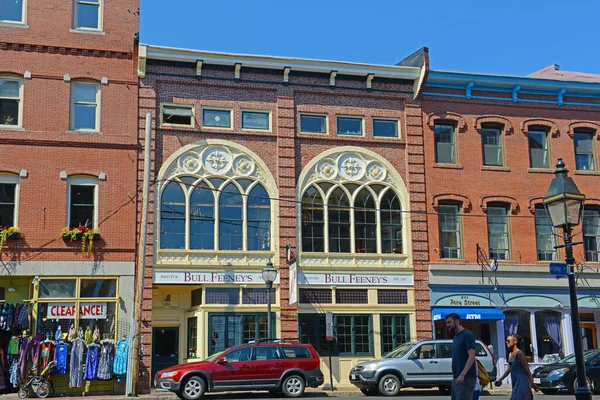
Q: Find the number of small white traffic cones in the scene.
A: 0